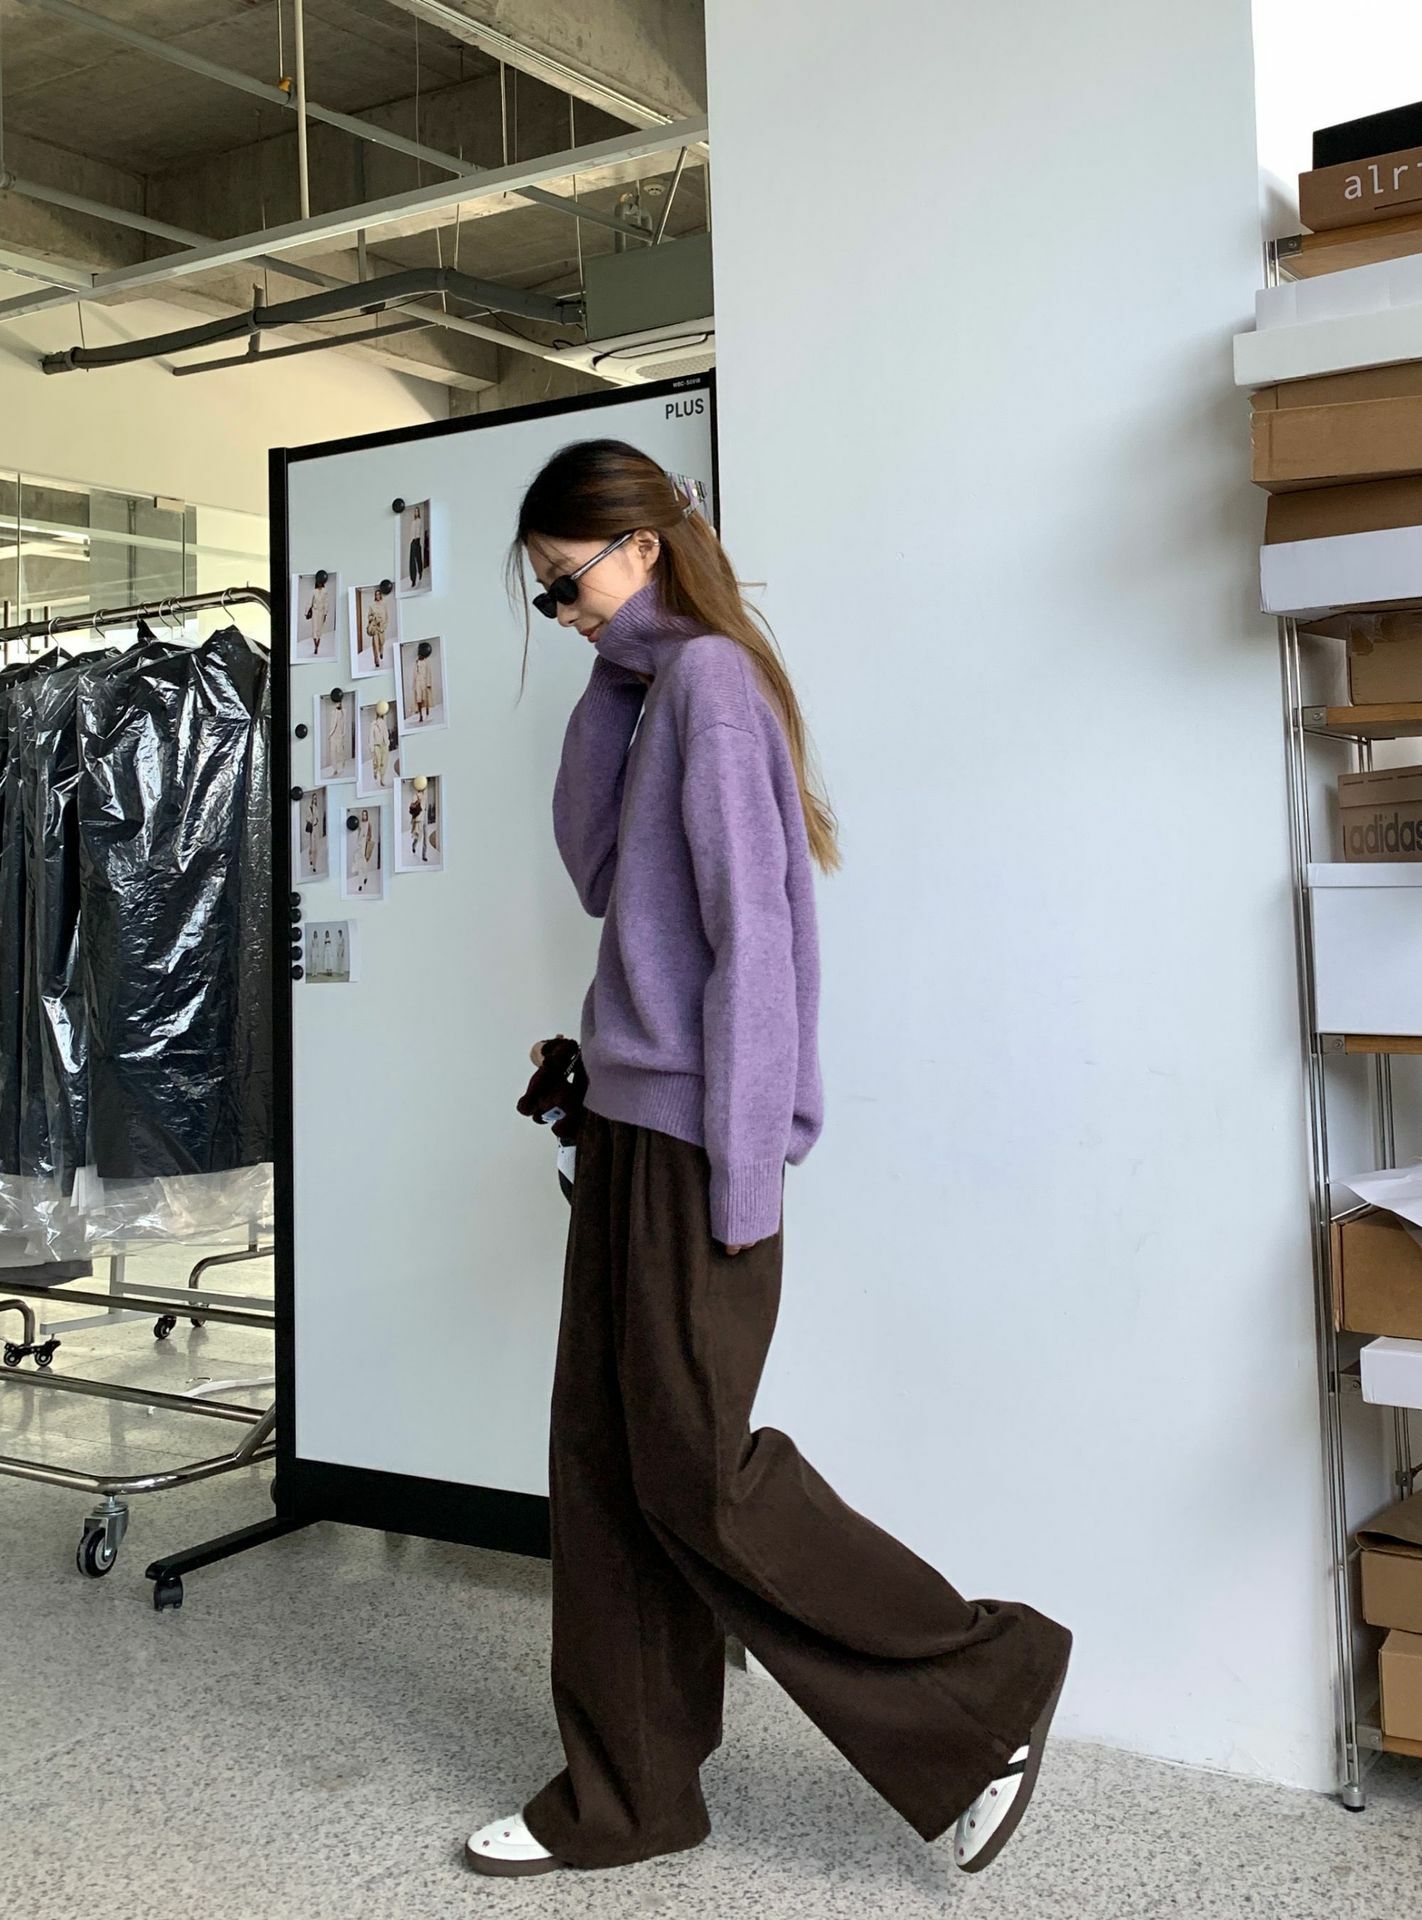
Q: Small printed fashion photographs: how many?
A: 10